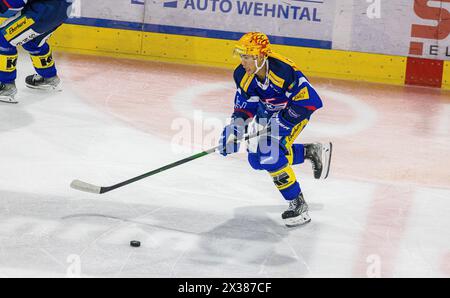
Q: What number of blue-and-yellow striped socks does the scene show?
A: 4